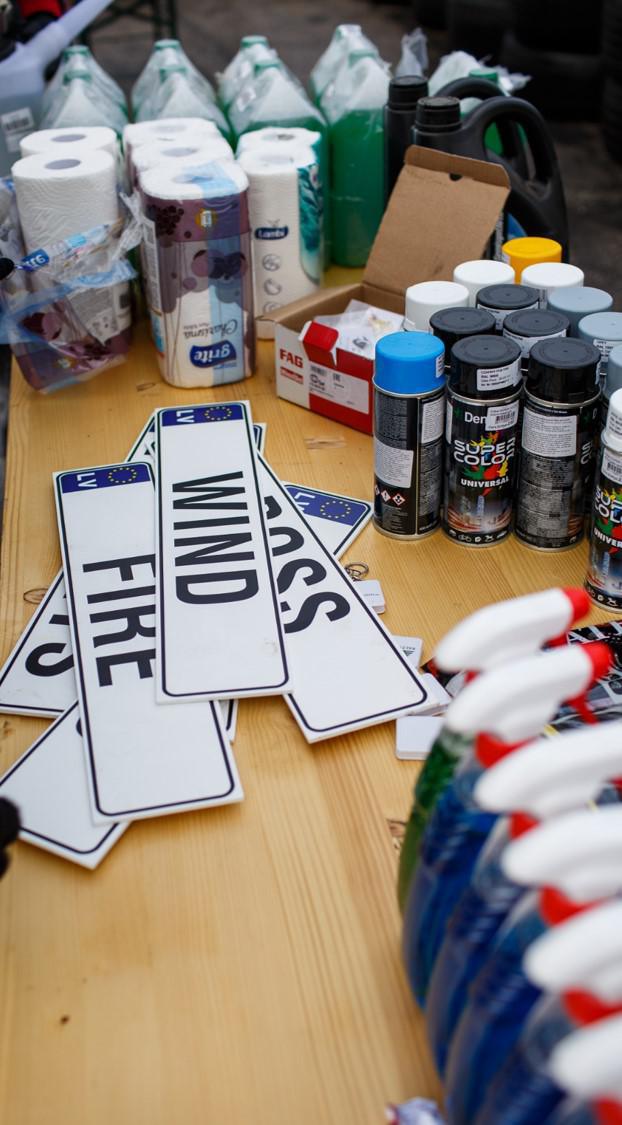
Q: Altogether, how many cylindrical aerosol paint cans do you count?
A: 14